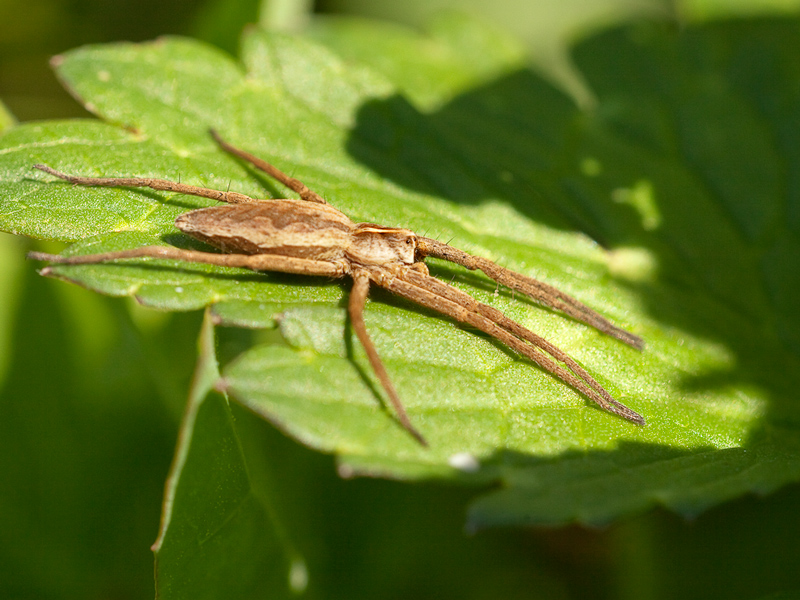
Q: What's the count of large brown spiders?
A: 1